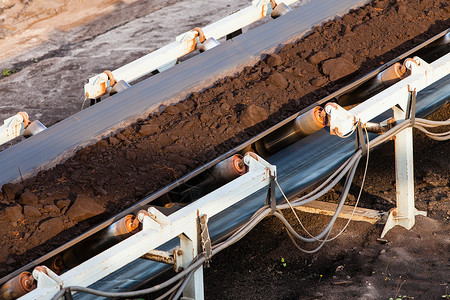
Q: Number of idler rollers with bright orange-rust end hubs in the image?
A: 5